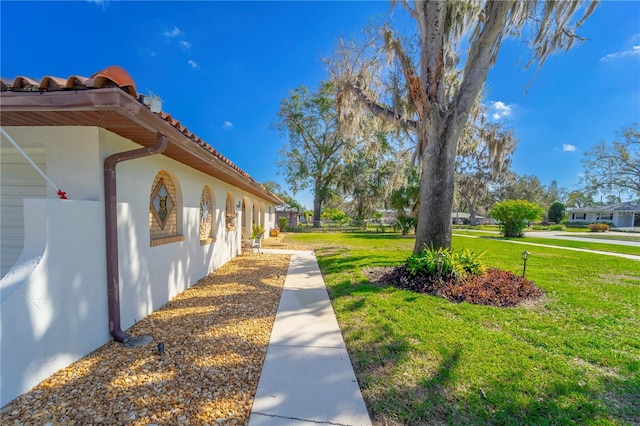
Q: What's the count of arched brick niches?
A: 3